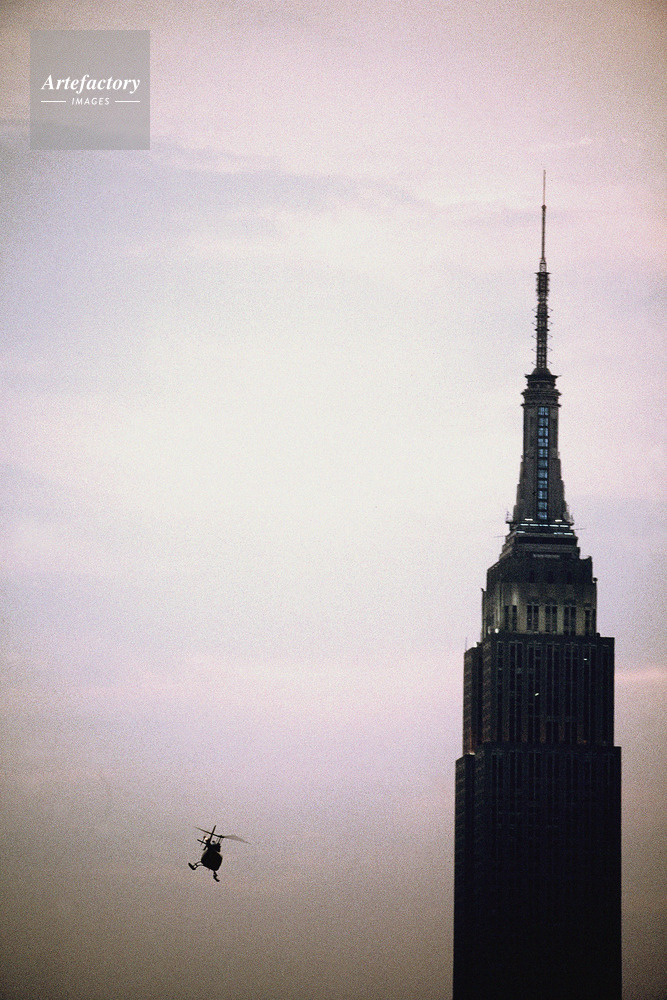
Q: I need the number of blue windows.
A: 11